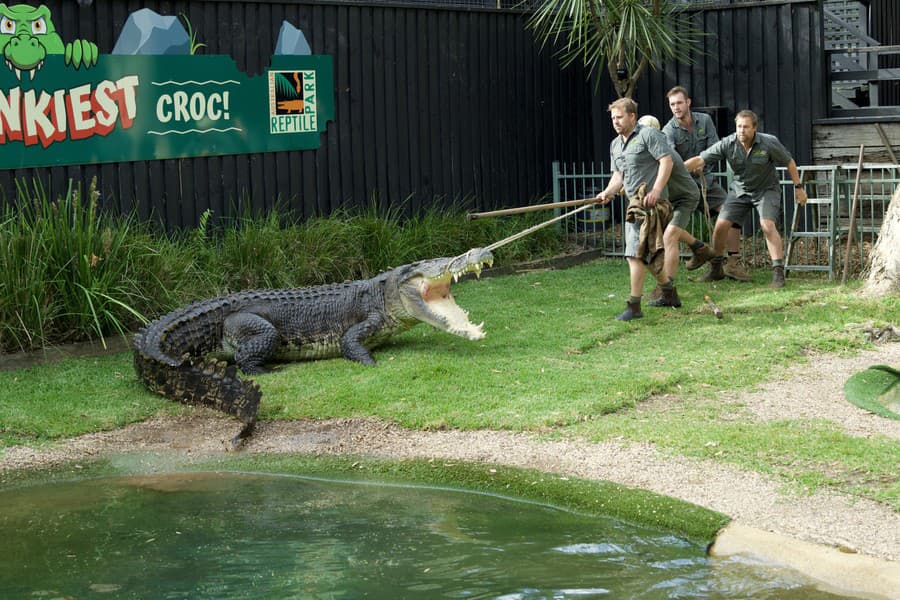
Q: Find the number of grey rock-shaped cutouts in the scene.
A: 2